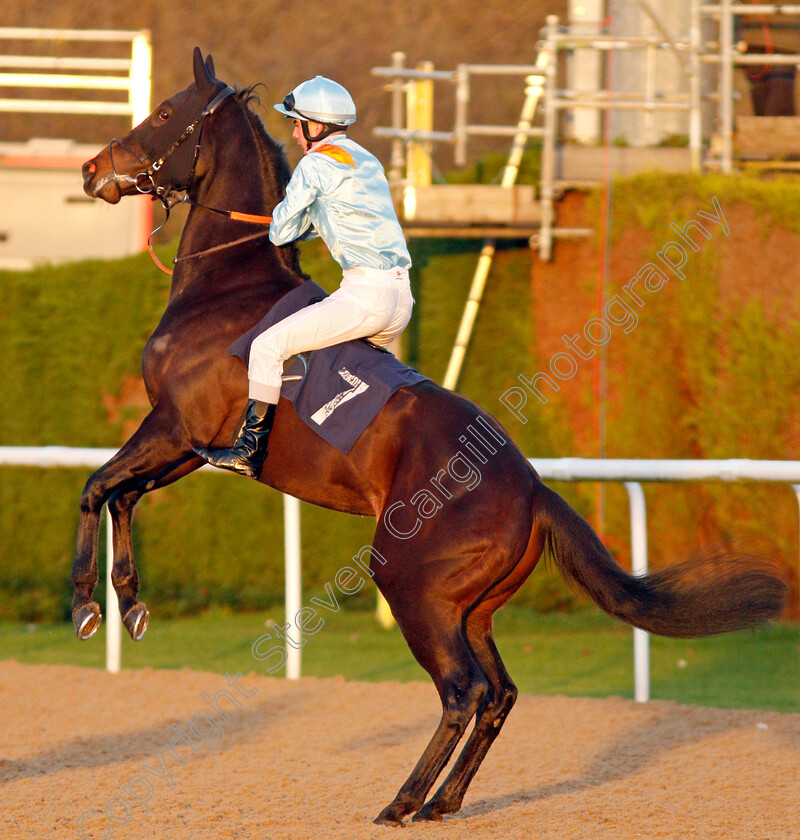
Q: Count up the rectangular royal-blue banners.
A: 0